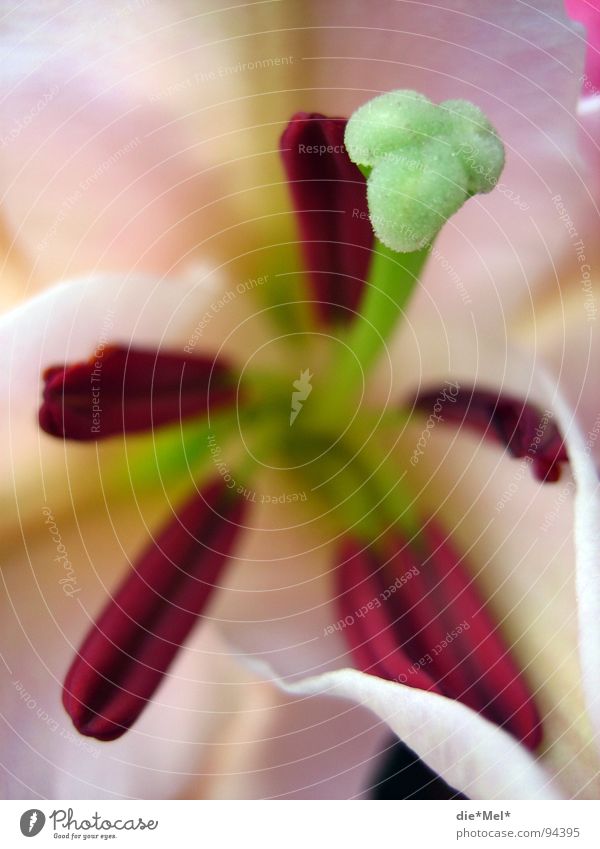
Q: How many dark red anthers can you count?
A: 6